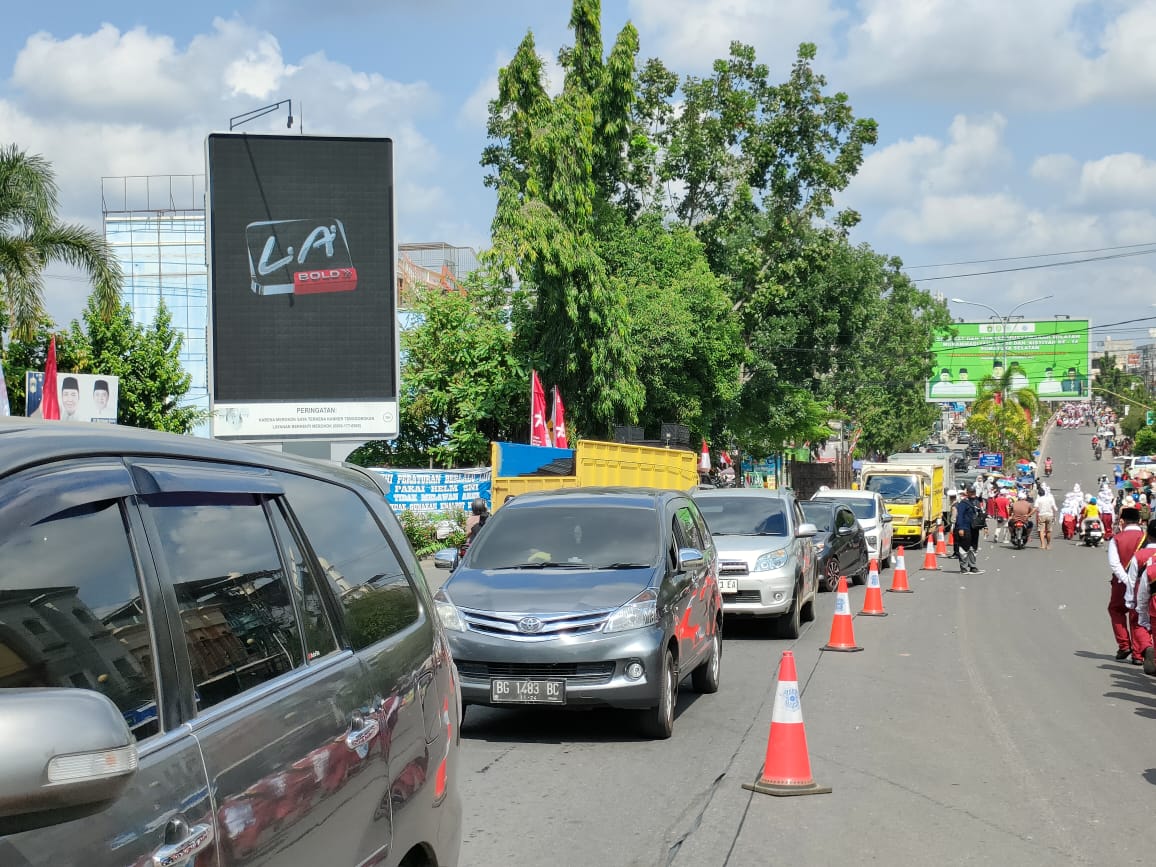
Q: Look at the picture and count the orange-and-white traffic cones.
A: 7